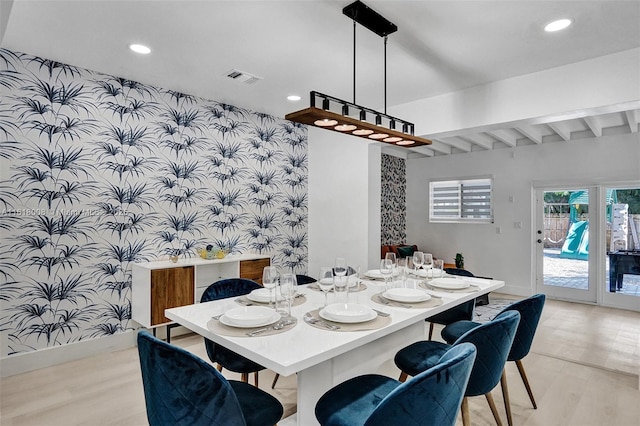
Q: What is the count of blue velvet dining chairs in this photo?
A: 8